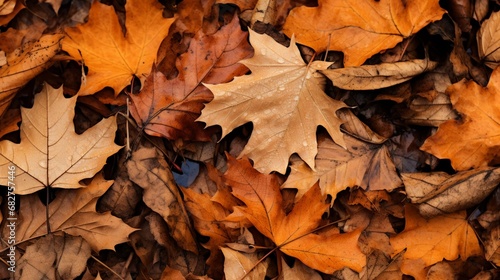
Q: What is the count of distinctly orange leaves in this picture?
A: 5